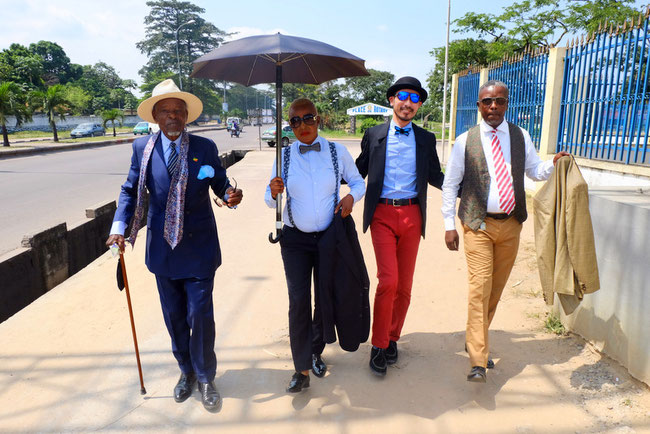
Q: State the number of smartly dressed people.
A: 4